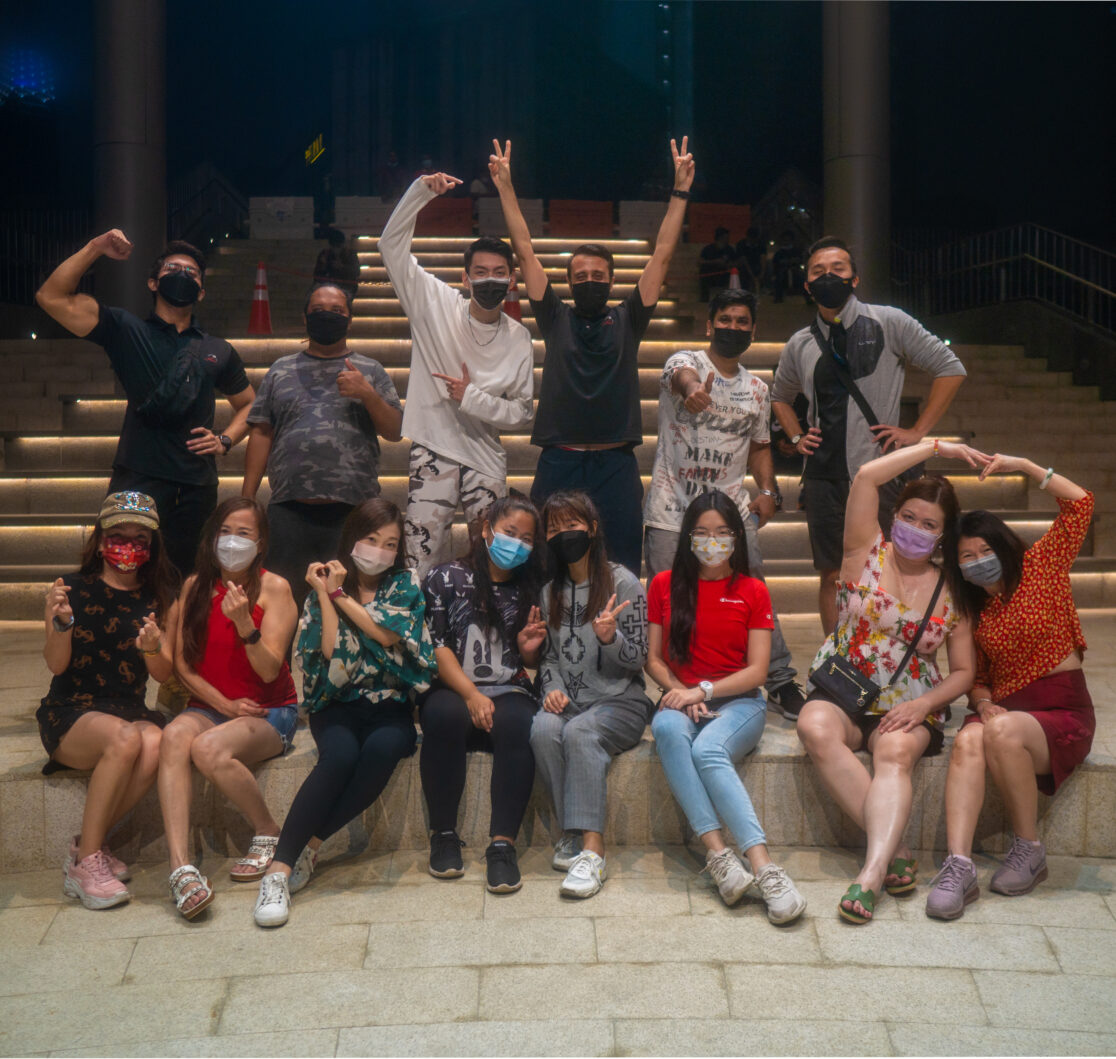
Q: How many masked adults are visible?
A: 14